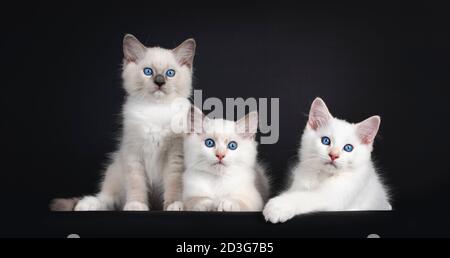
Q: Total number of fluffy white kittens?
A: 3